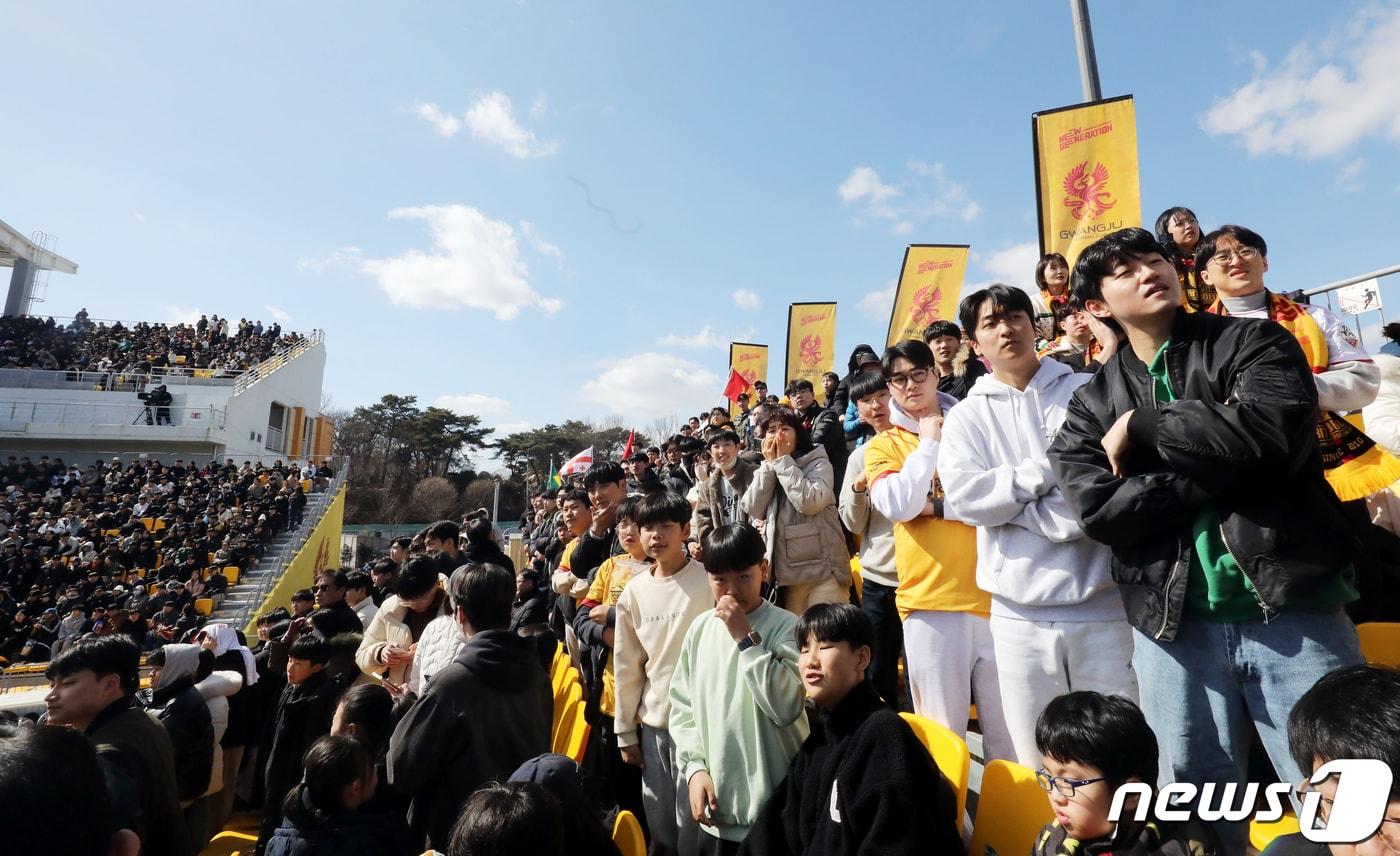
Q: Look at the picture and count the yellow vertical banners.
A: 4